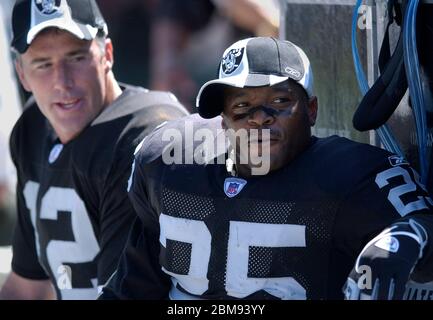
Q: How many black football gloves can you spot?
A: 1